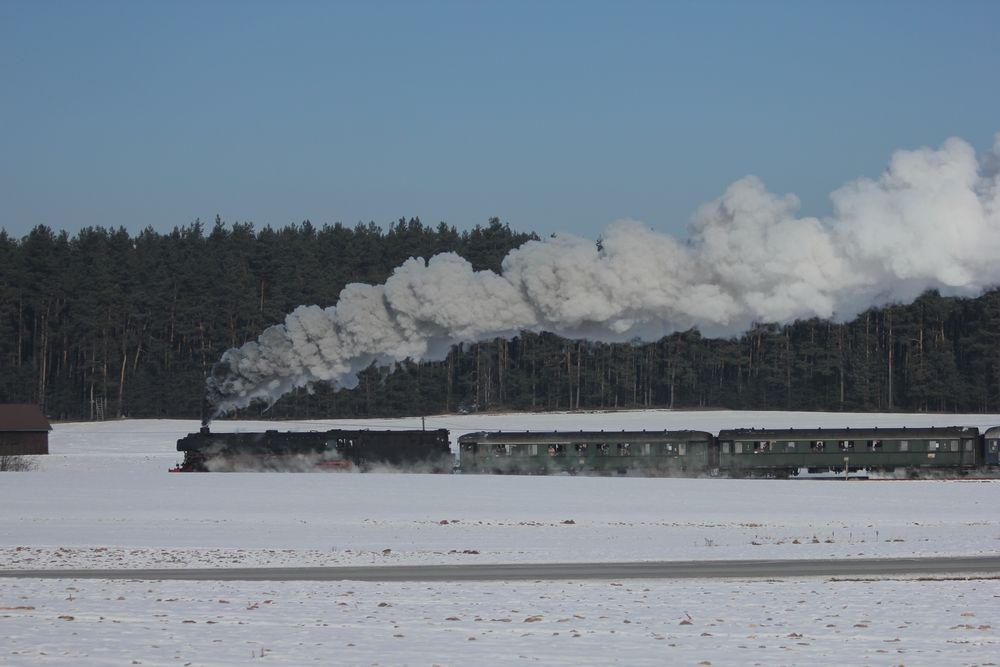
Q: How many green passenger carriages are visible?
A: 2